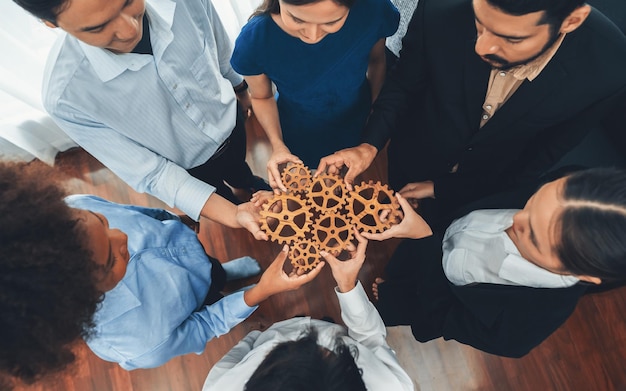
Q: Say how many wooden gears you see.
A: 6